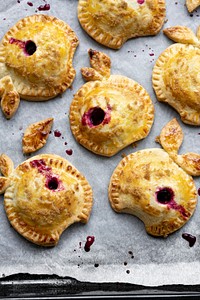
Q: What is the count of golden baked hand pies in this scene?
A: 6